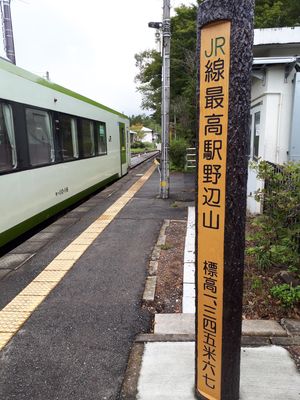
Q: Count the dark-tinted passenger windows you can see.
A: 5